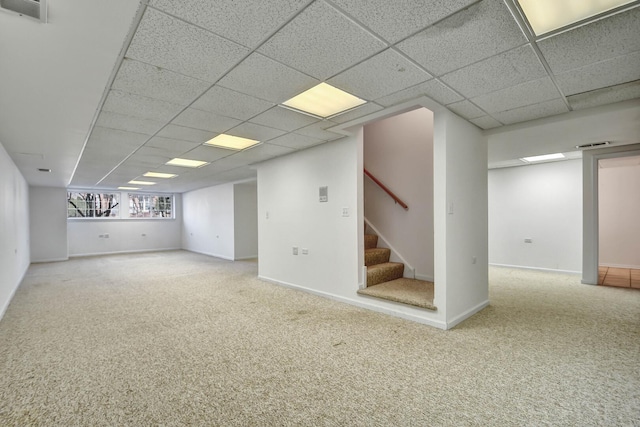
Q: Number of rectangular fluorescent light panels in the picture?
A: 8